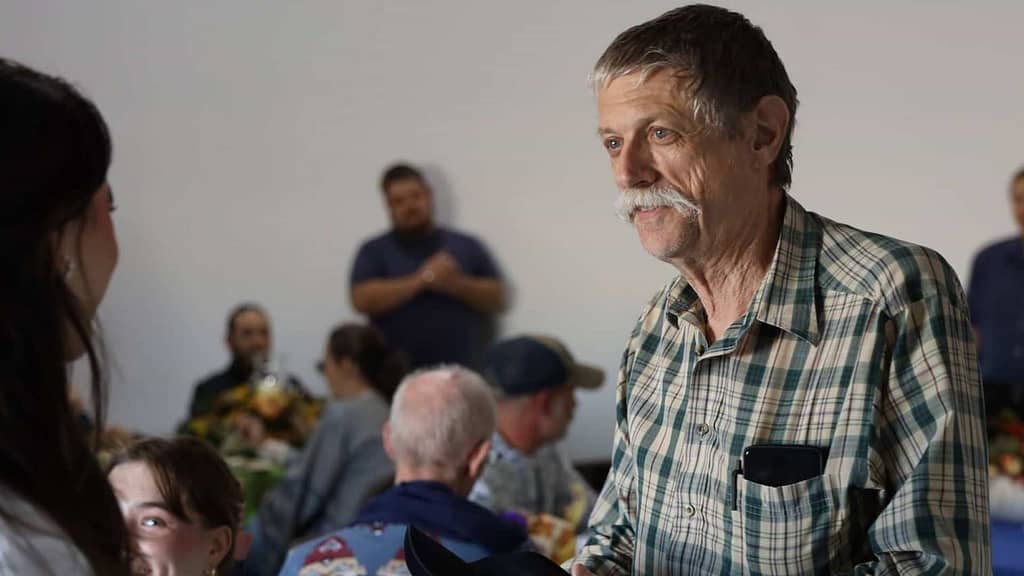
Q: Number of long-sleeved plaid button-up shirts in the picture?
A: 1